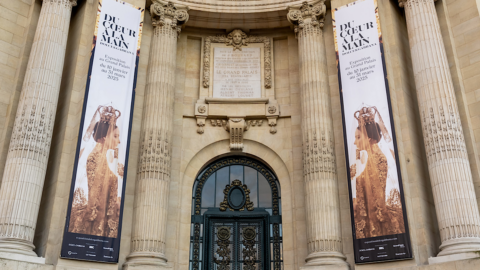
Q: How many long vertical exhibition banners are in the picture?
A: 2